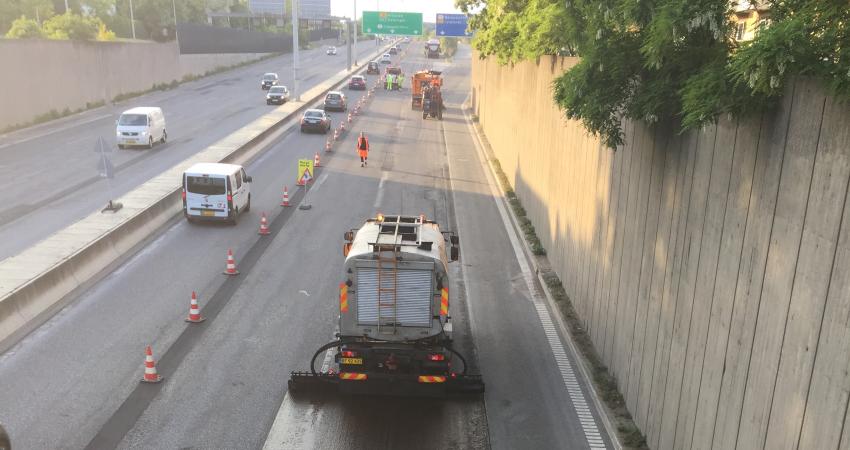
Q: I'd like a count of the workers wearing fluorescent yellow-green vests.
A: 2